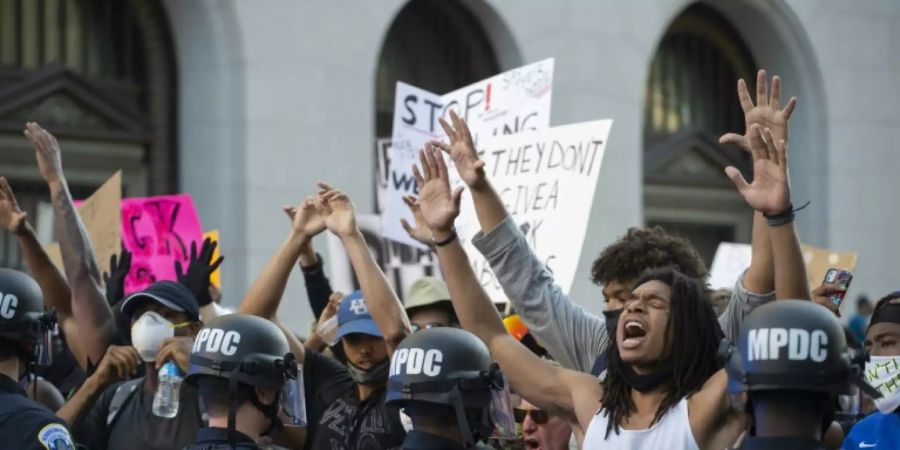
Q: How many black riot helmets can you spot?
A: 4